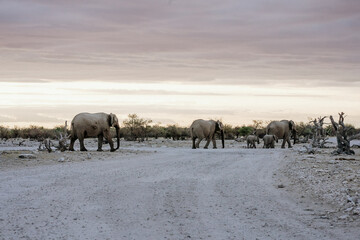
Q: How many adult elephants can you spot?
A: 3